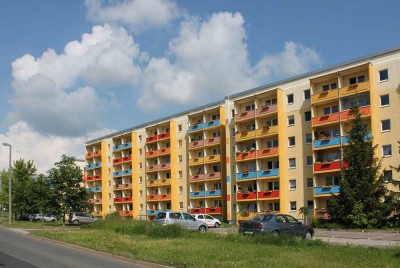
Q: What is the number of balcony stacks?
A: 6